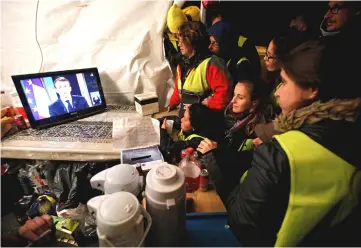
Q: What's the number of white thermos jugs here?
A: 3